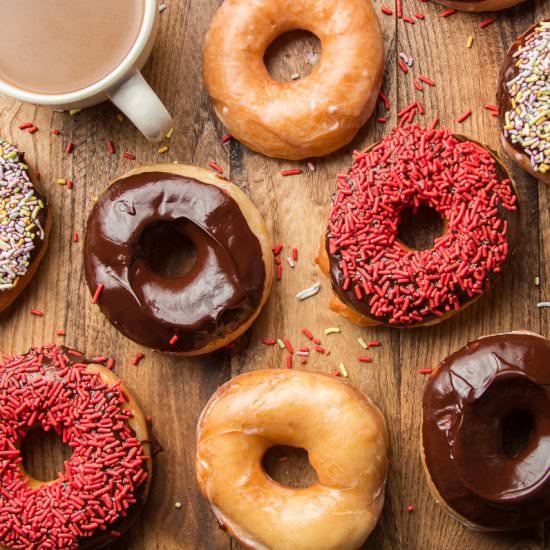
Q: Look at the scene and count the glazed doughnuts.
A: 2